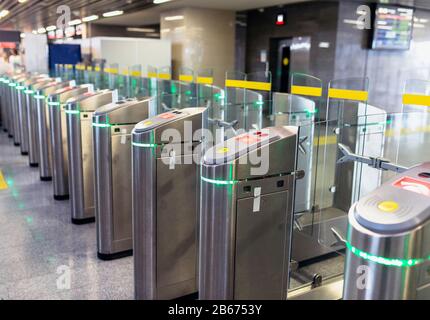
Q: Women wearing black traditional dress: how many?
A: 0